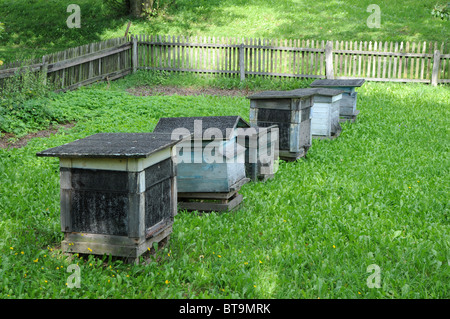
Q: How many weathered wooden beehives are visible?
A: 6